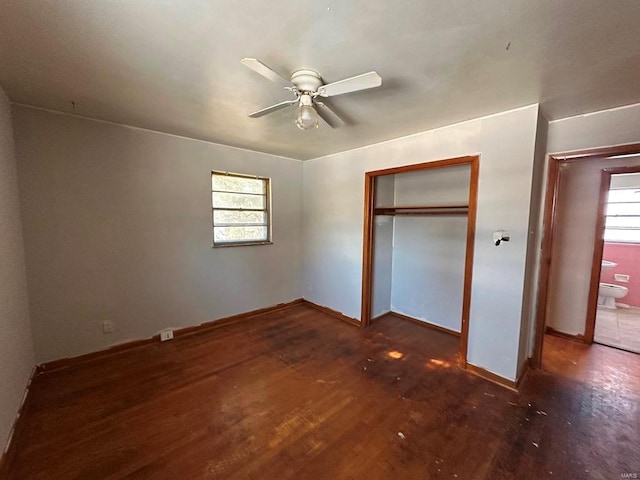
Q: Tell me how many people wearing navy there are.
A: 0